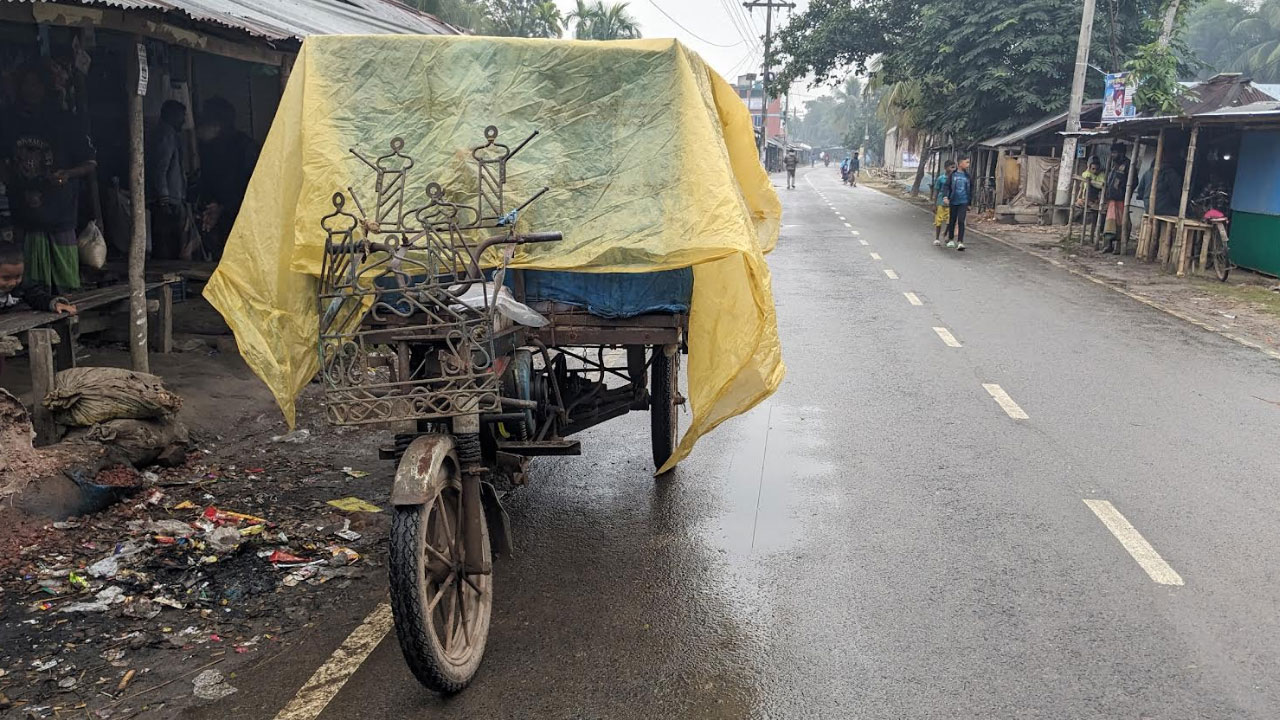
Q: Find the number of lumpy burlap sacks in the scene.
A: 2